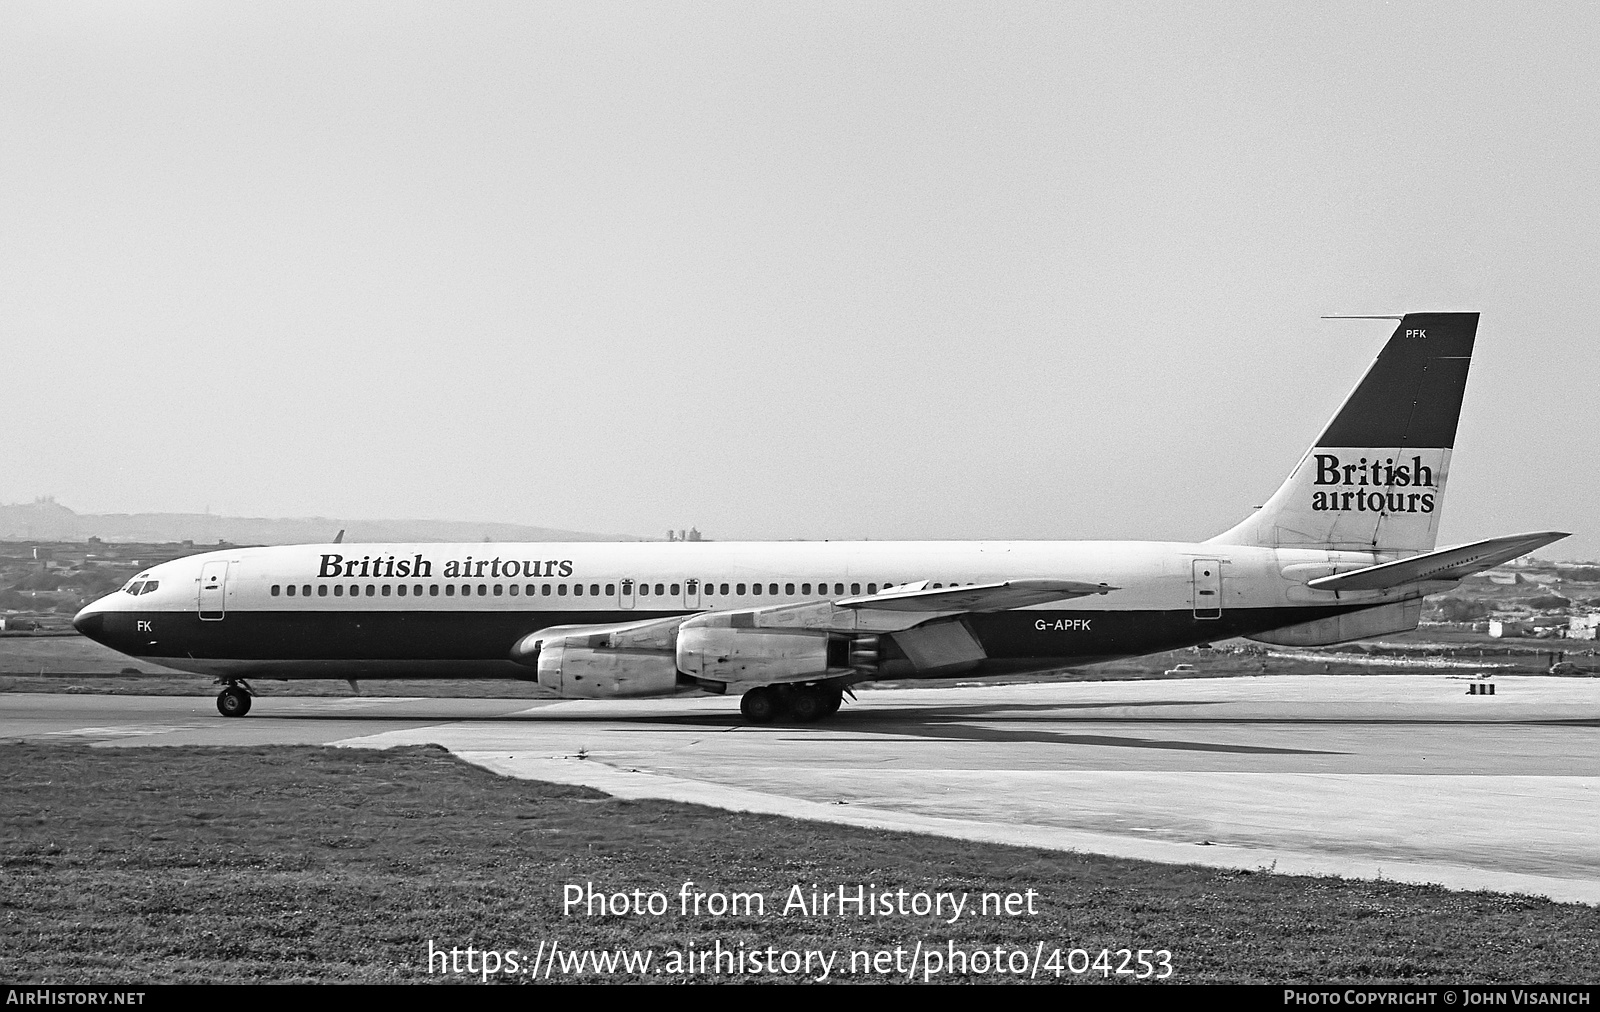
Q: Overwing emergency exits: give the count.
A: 2